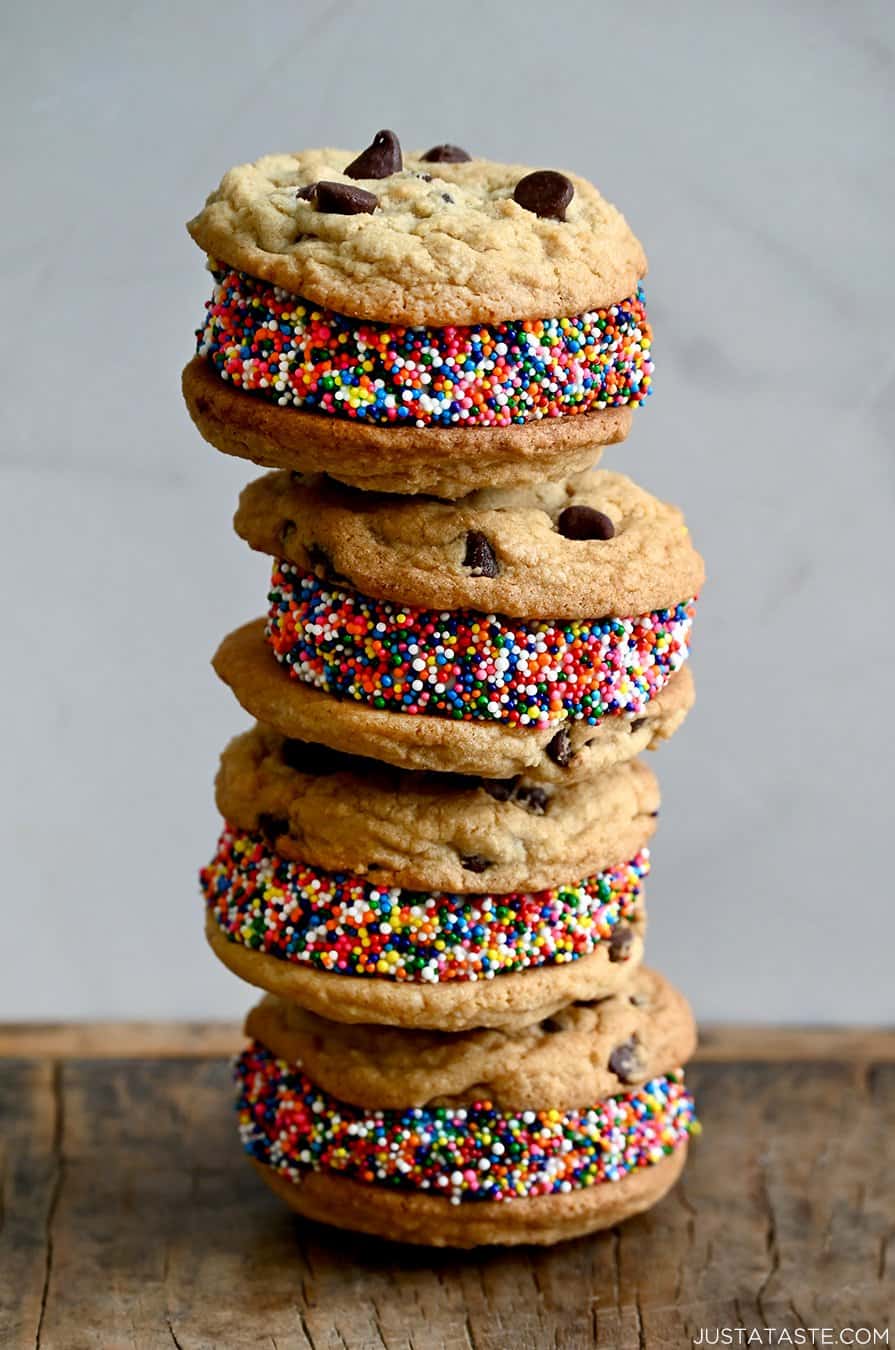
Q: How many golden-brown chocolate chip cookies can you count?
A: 8